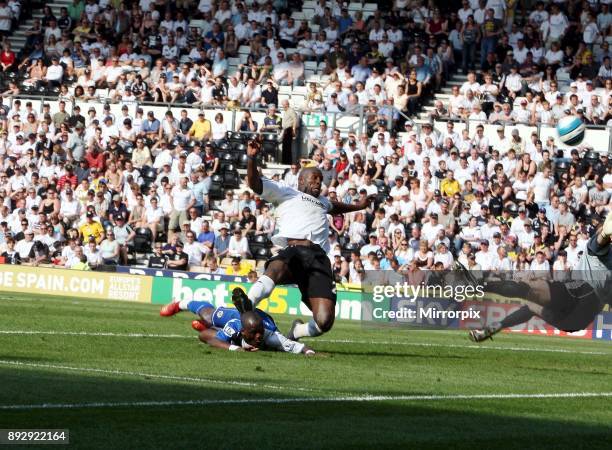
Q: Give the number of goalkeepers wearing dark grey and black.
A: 1